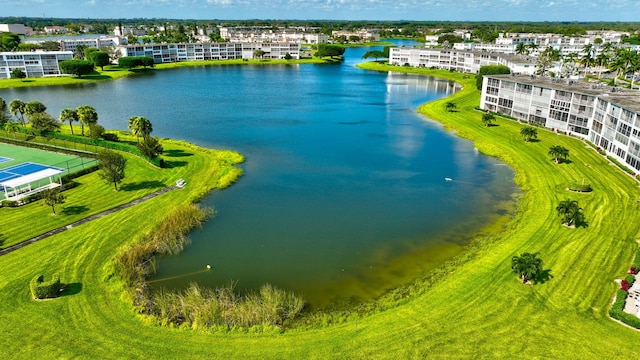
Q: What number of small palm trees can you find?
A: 6